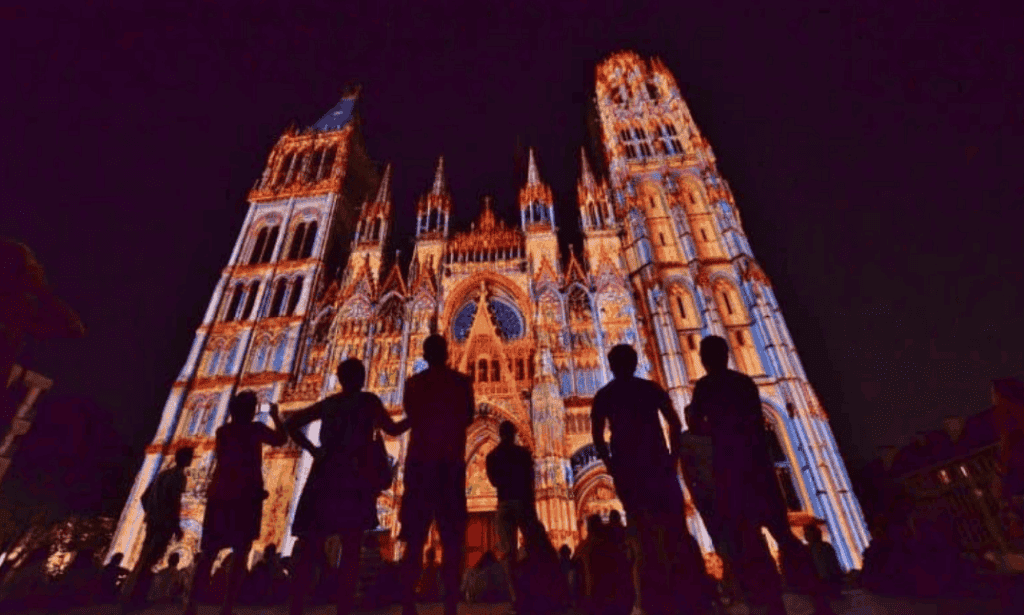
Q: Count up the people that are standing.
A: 7